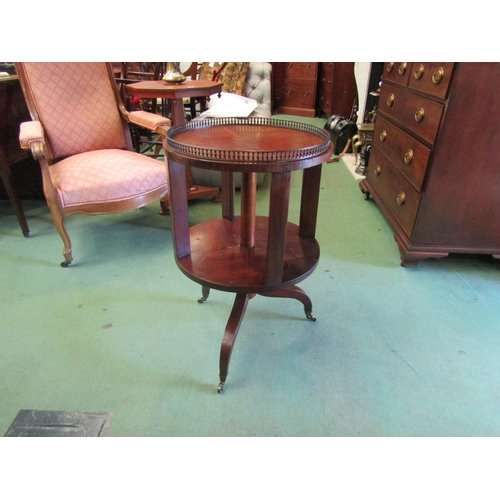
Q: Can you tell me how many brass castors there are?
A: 3